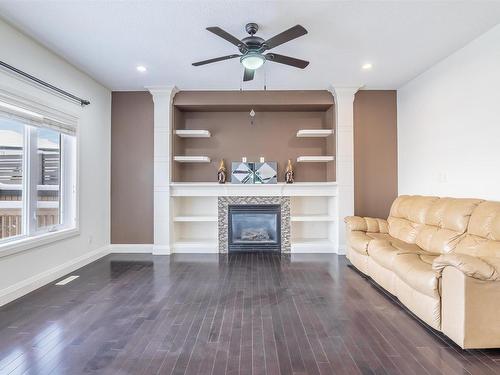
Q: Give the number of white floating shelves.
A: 4